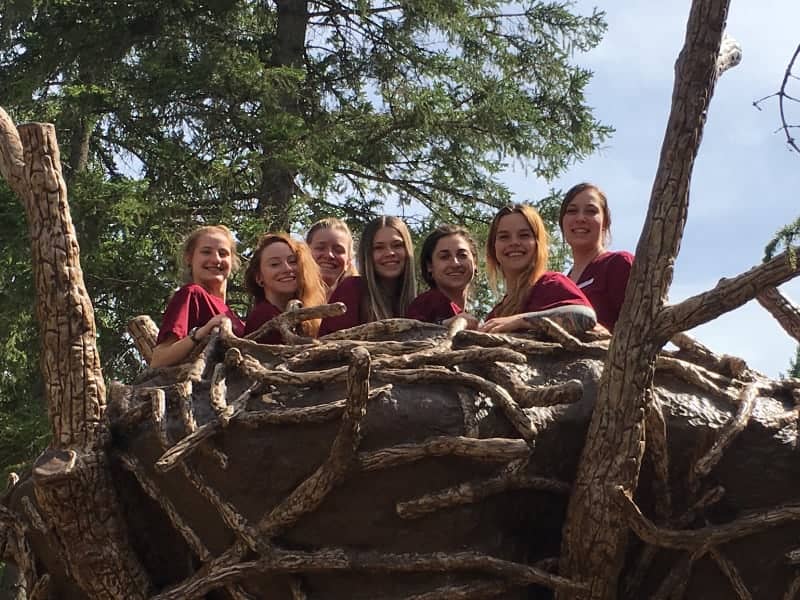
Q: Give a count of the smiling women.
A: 7